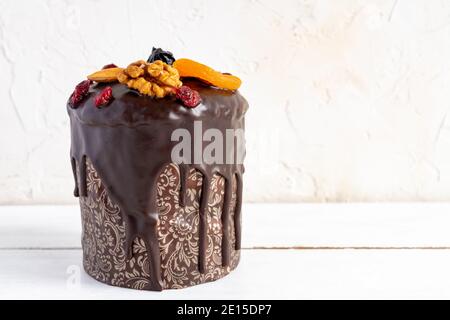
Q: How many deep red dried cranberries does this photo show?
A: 3